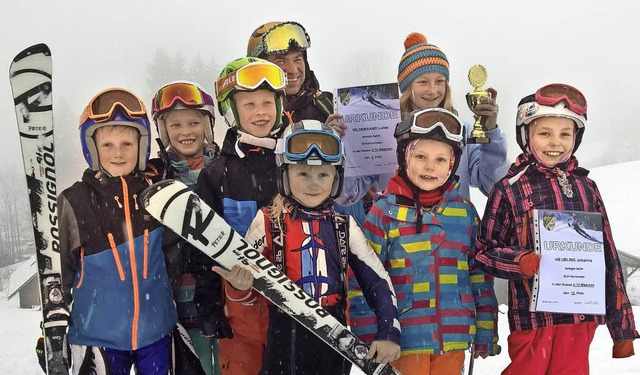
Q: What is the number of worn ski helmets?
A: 7